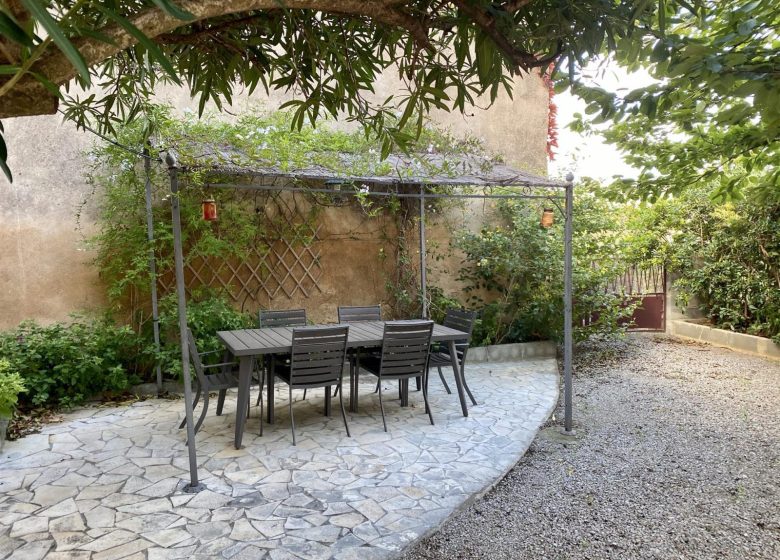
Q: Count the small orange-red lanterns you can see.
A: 2